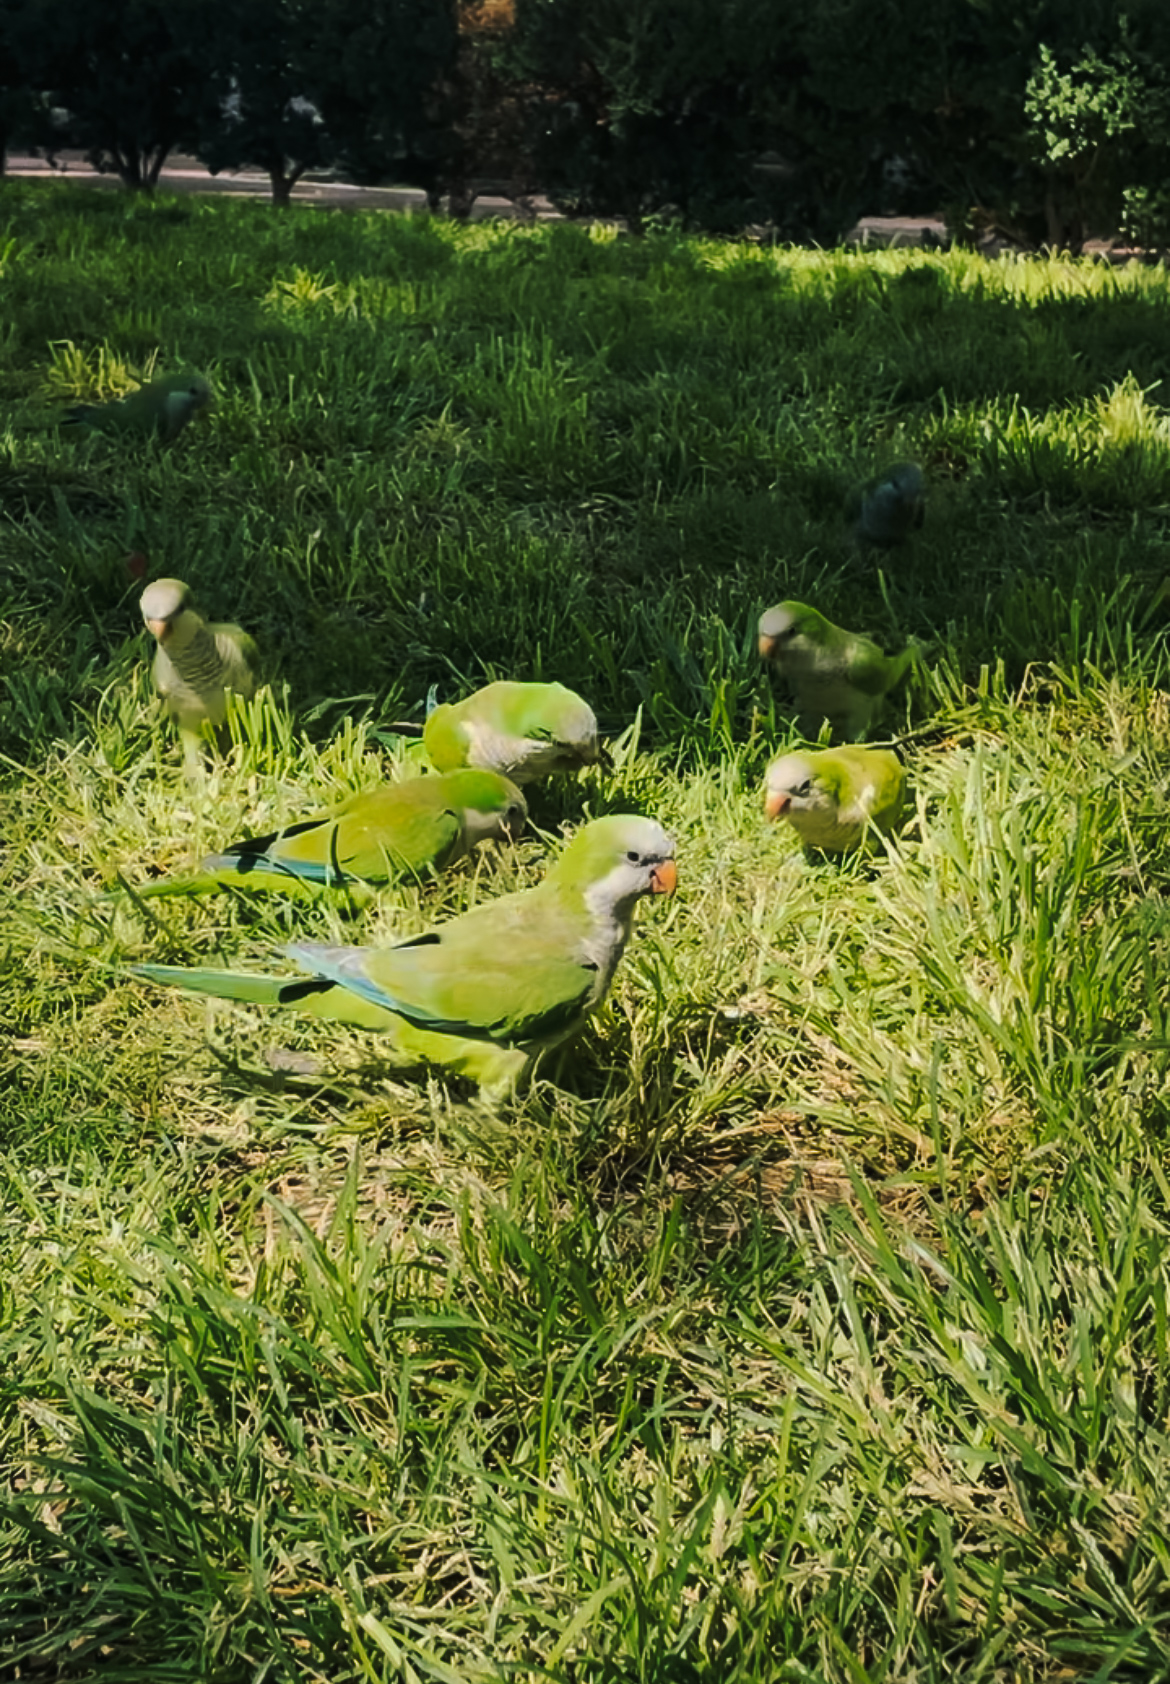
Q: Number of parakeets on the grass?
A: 8